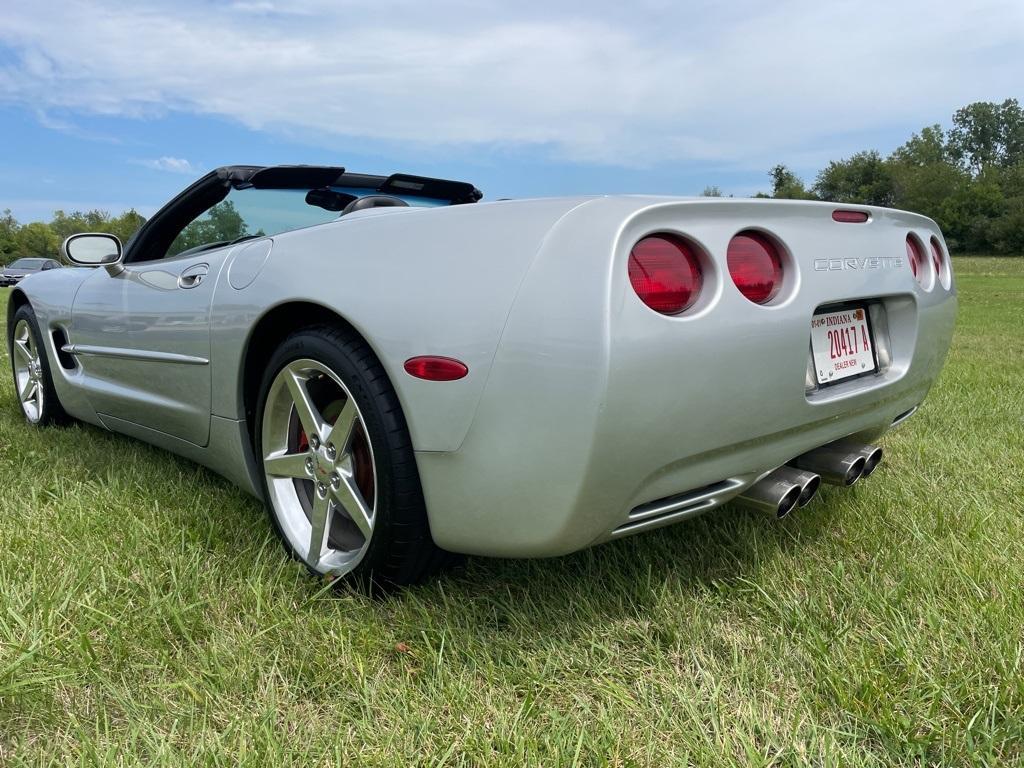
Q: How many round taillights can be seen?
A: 4